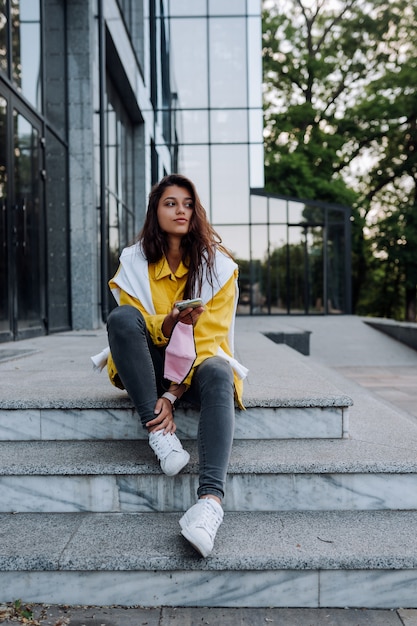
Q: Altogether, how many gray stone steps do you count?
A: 3